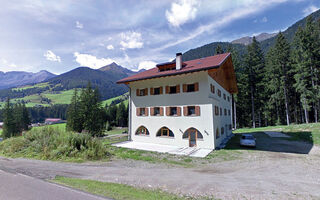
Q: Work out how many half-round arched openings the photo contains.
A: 3